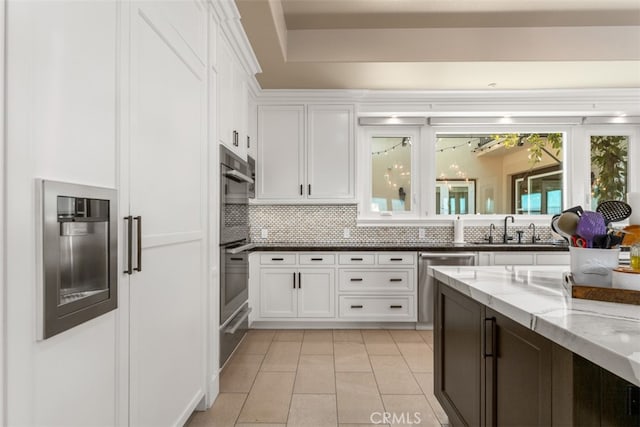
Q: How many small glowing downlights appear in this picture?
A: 3